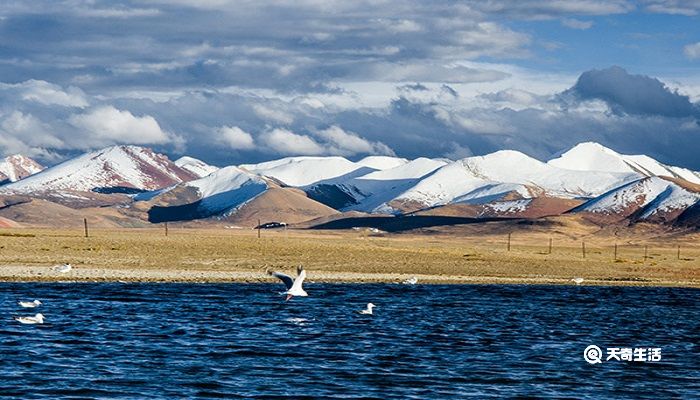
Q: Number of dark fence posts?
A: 9